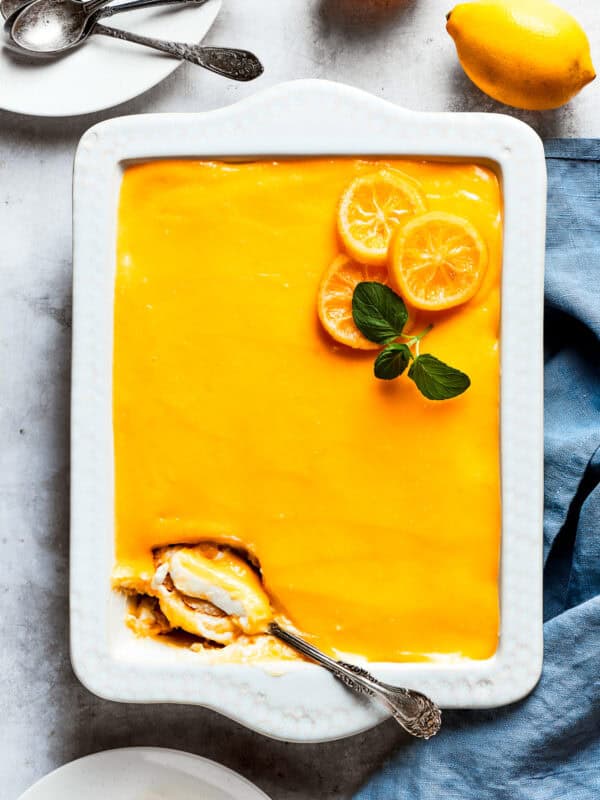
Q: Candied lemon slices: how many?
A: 3